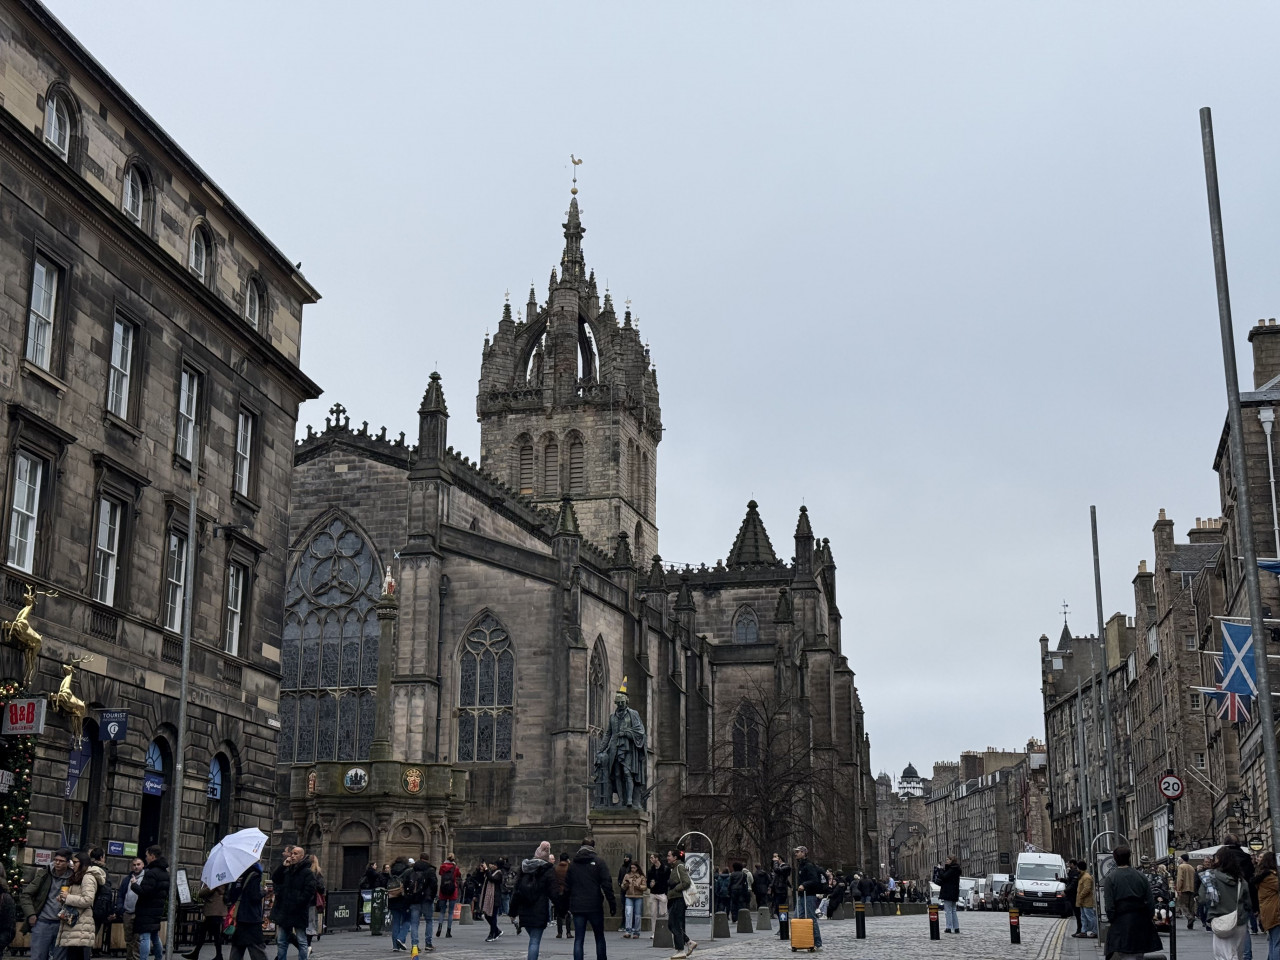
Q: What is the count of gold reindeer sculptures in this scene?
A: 2